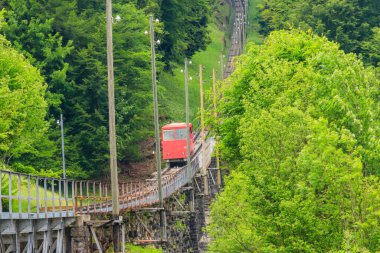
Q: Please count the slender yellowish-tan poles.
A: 2